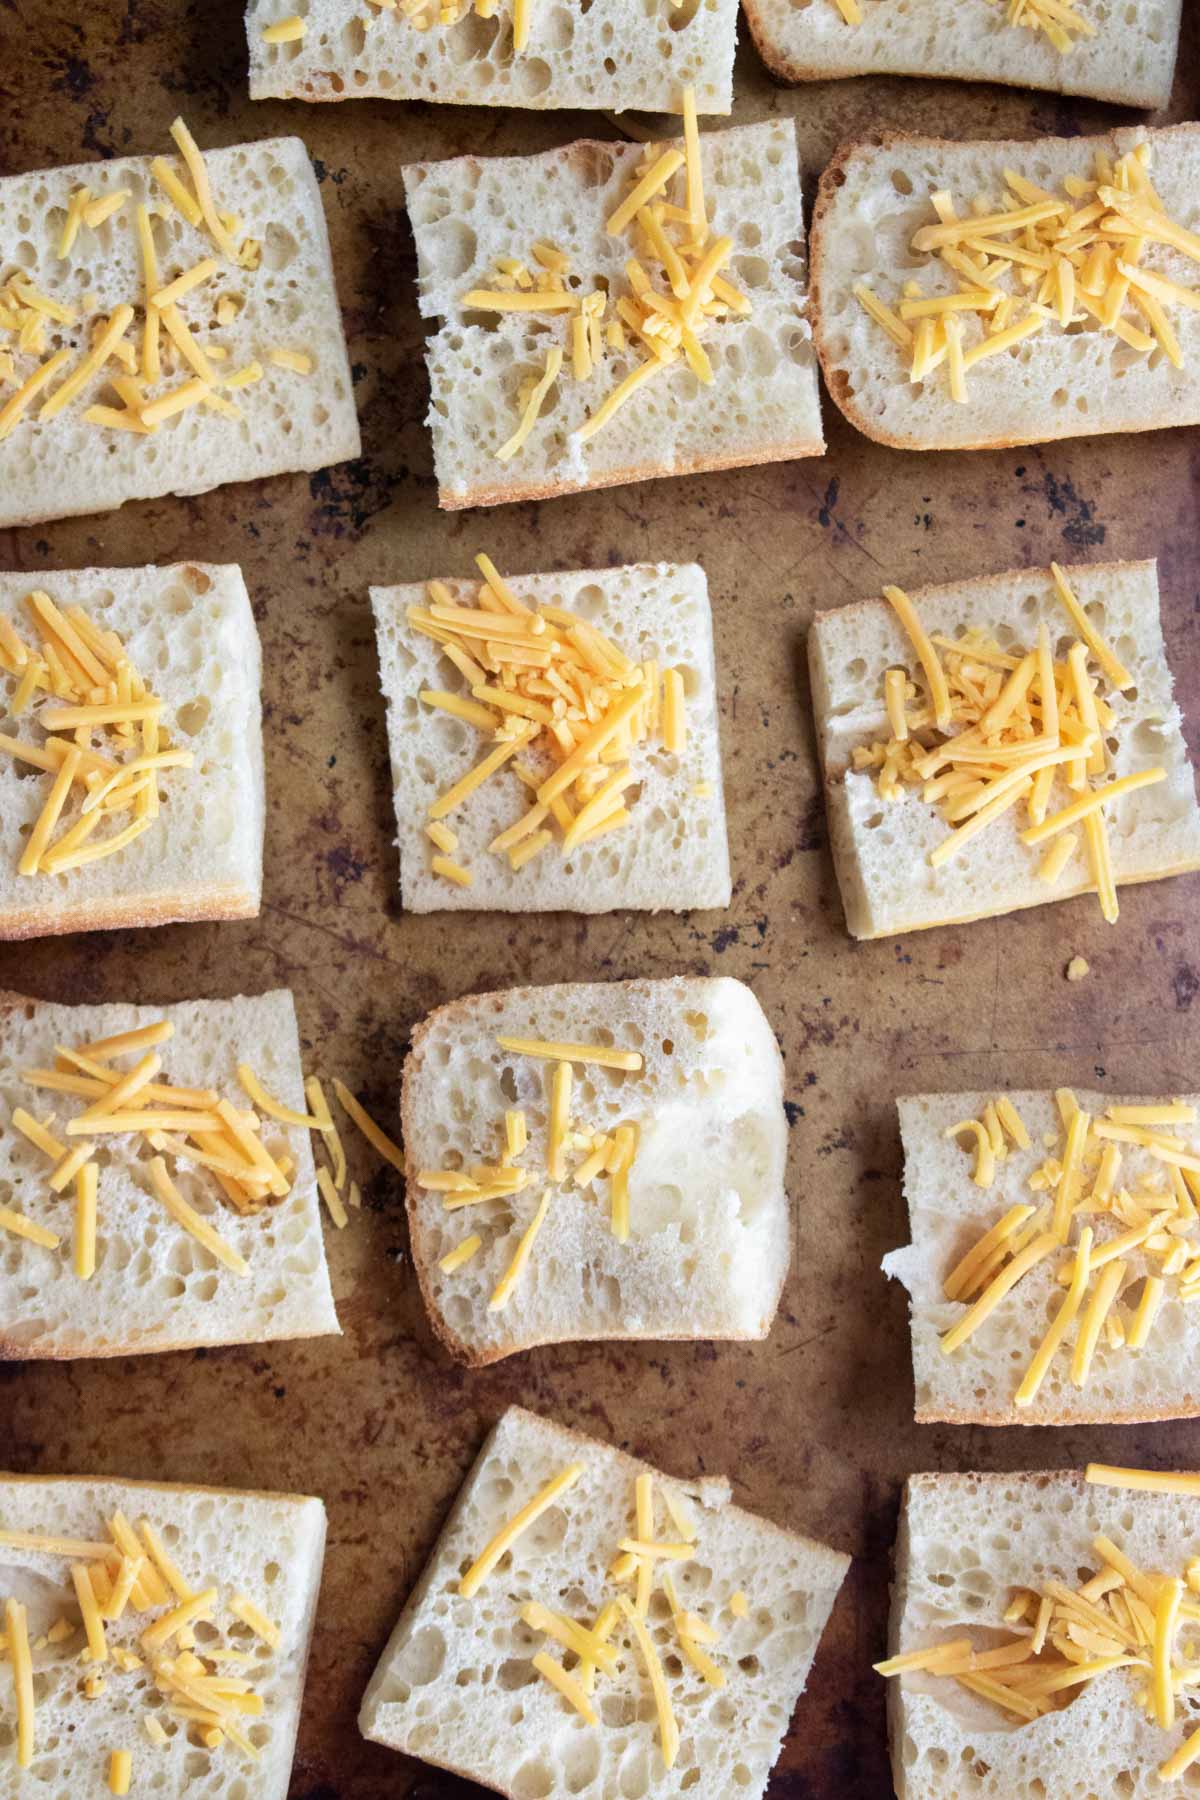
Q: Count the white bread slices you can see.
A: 14